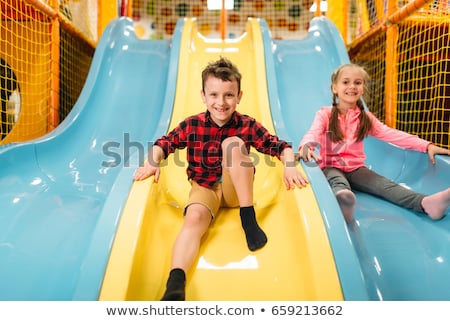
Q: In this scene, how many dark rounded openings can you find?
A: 1